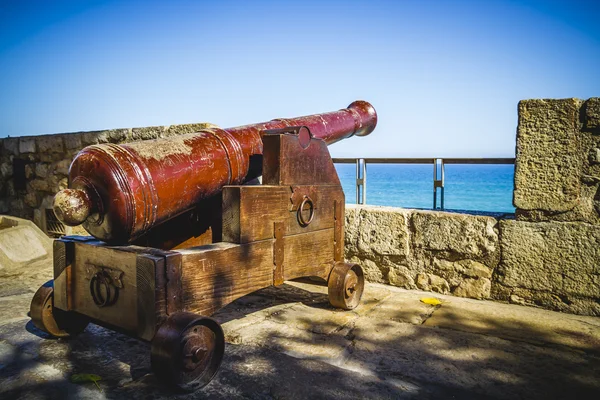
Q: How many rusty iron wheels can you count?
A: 3